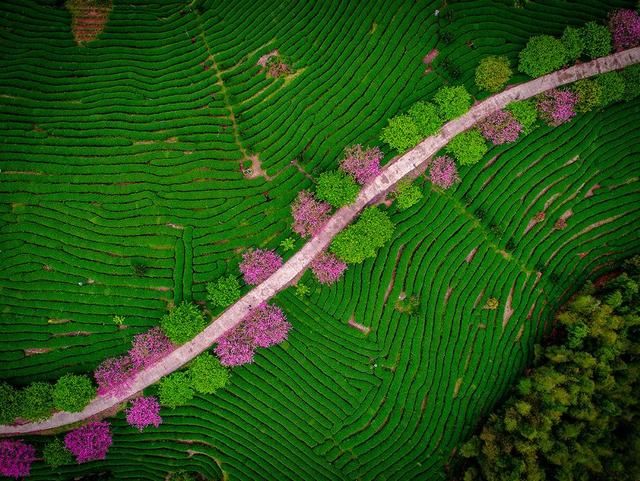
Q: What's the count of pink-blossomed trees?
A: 15